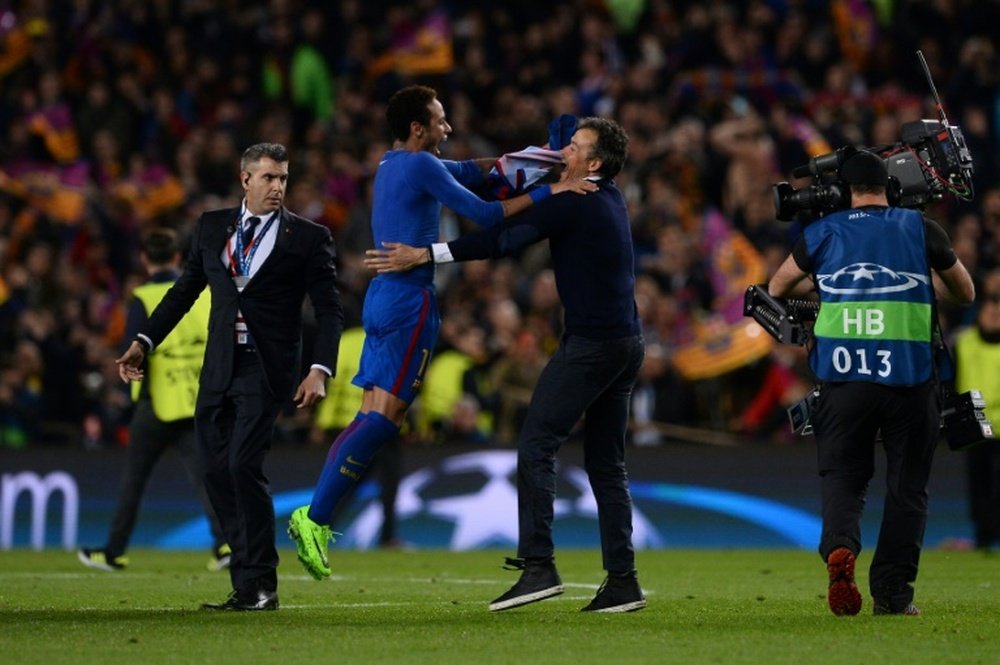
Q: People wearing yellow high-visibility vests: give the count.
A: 4